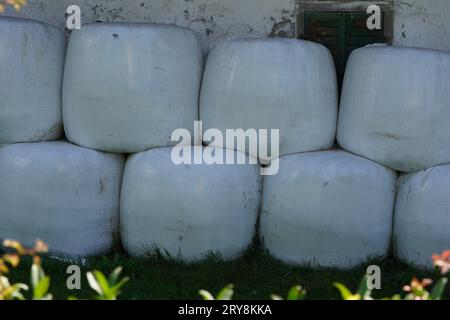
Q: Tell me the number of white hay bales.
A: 8